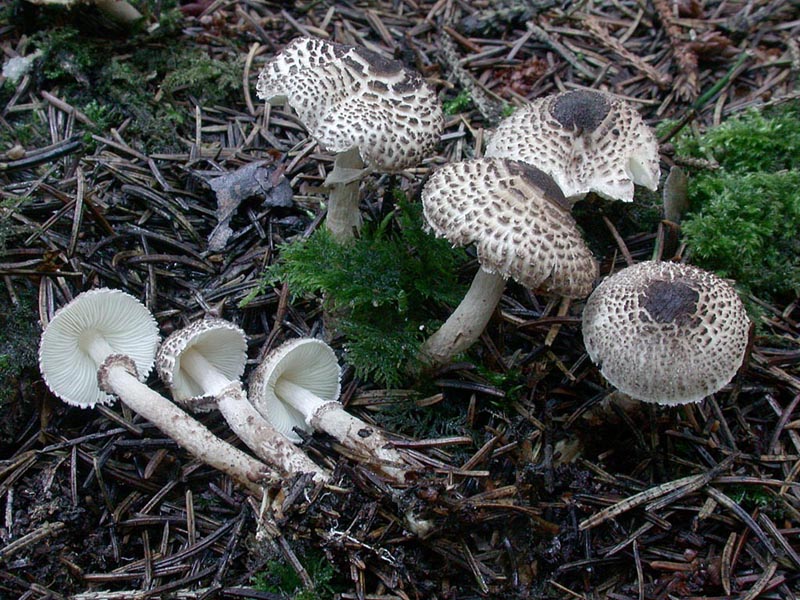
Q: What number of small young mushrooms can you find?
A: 3